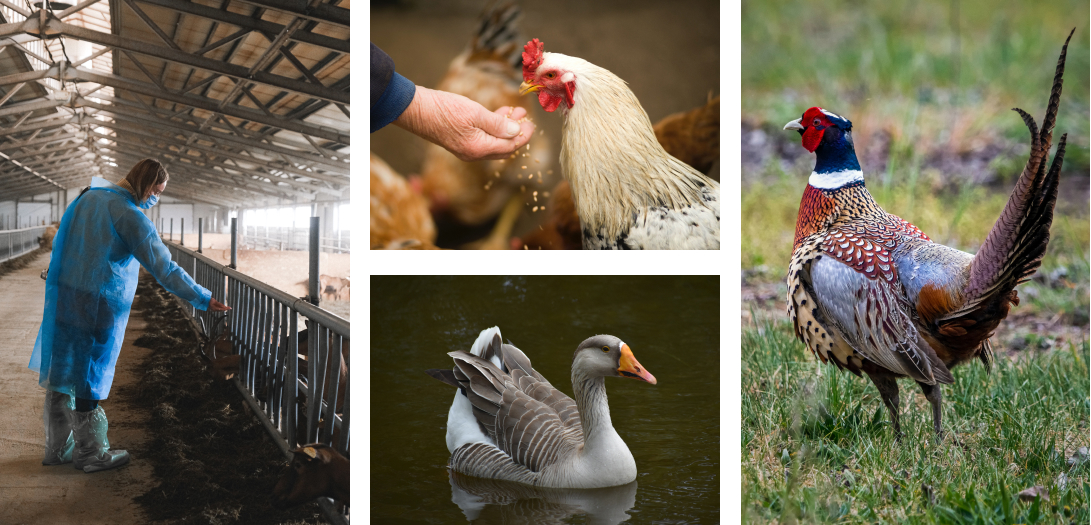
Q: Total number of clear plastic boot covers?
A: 2